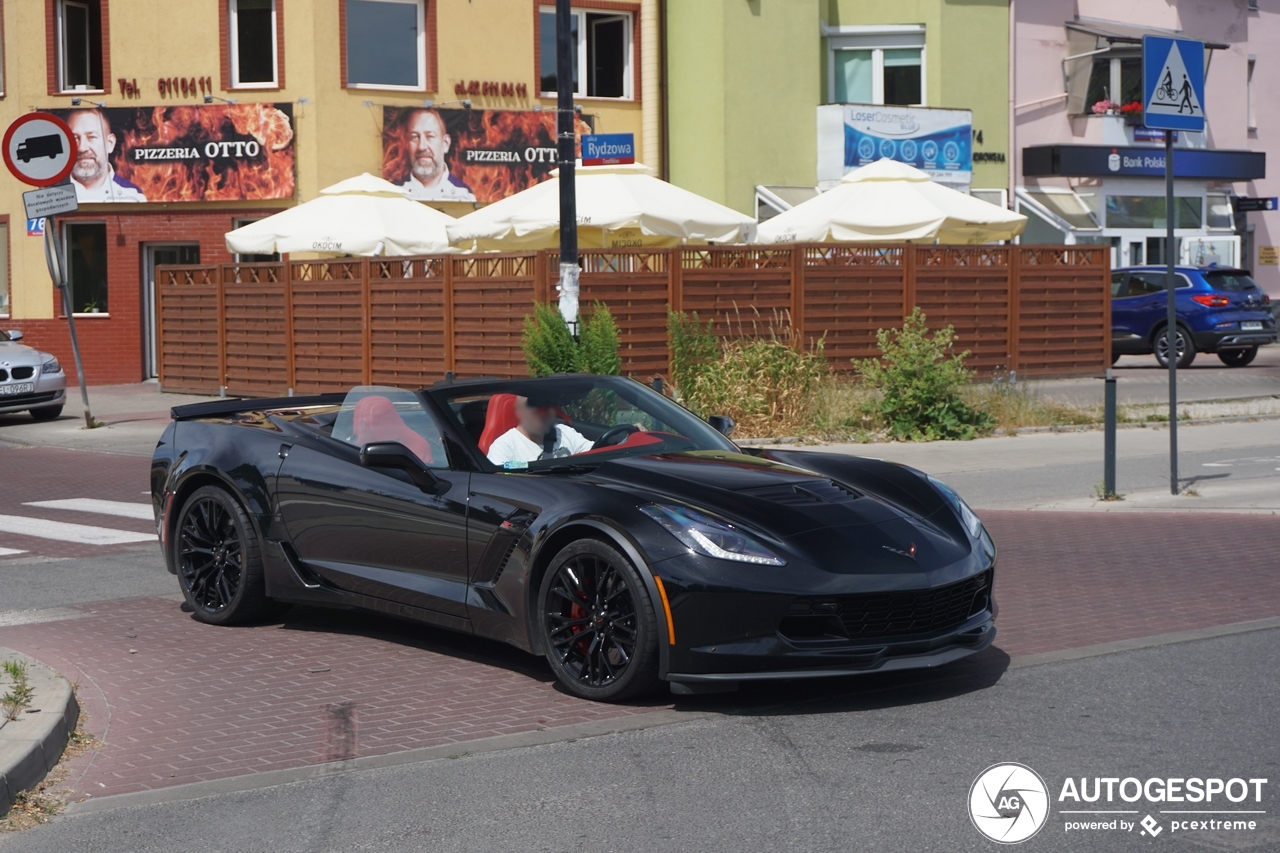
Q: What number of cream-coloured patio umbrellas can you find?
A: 3